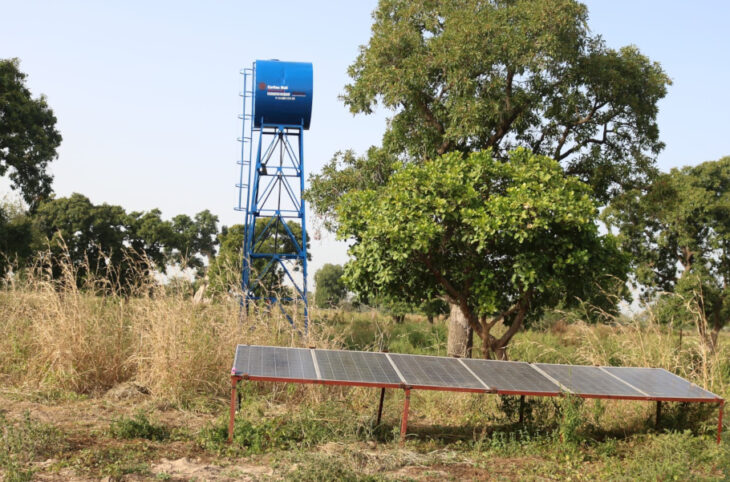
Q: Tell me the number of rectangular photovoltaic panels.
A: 6